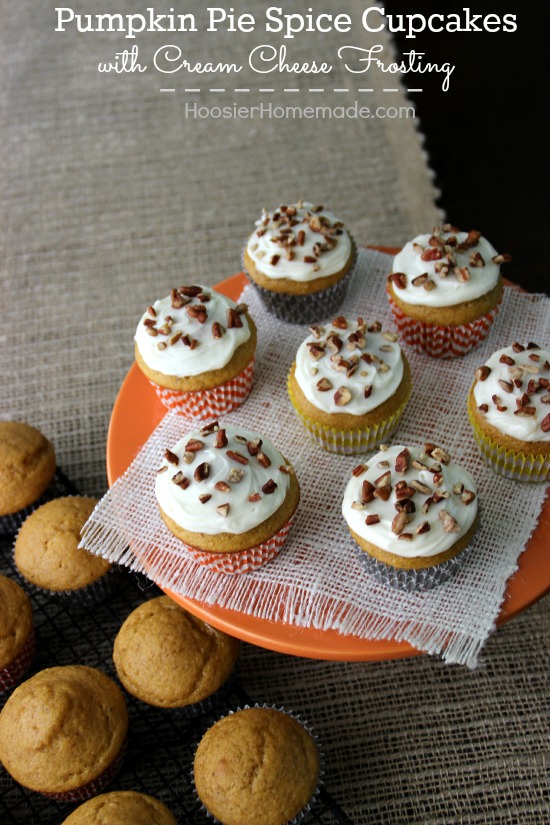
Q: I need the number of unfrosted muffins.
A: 7